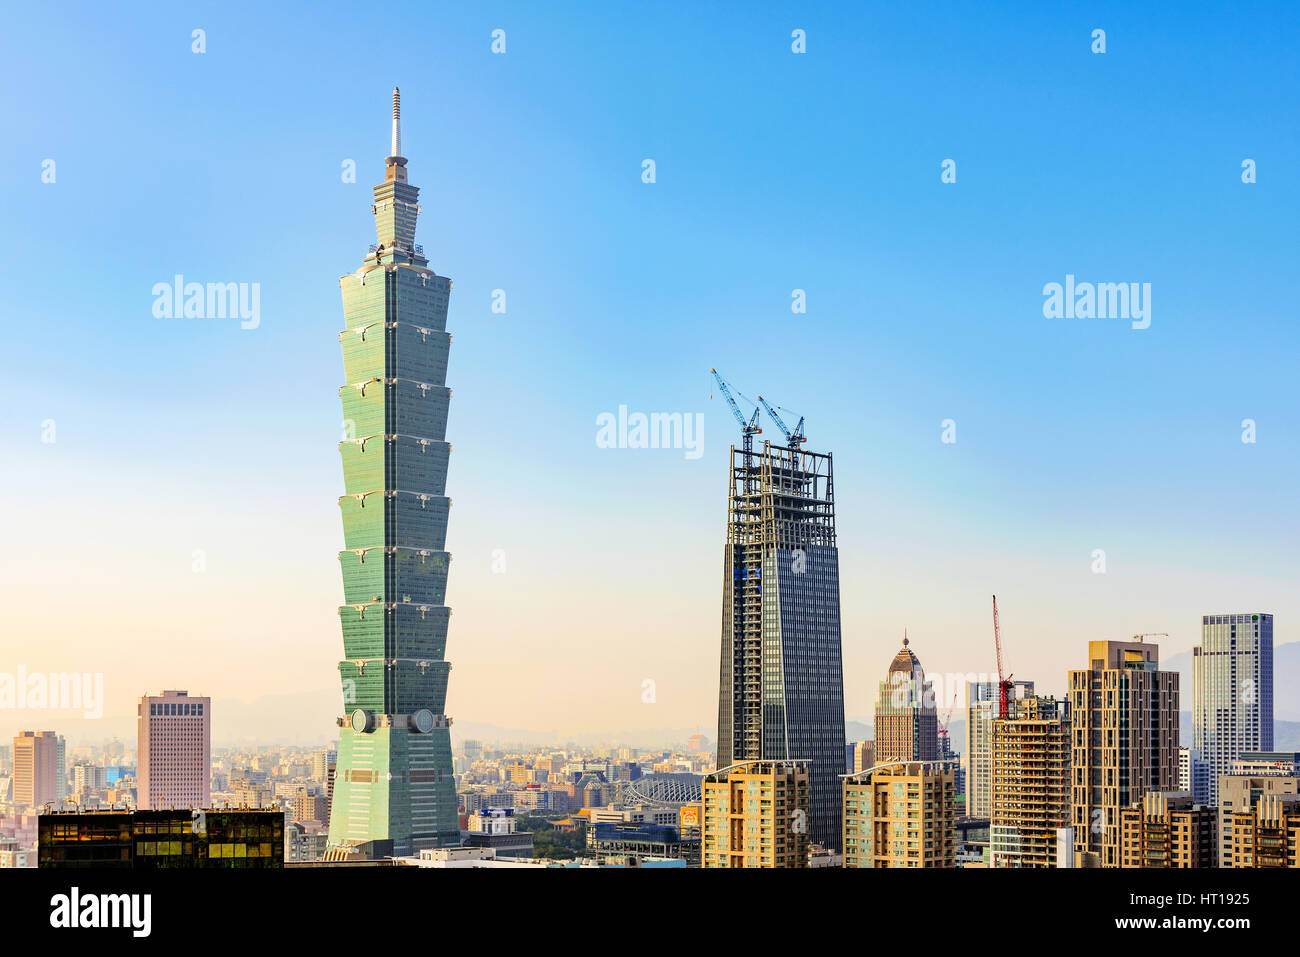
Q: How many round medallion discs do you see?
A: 2